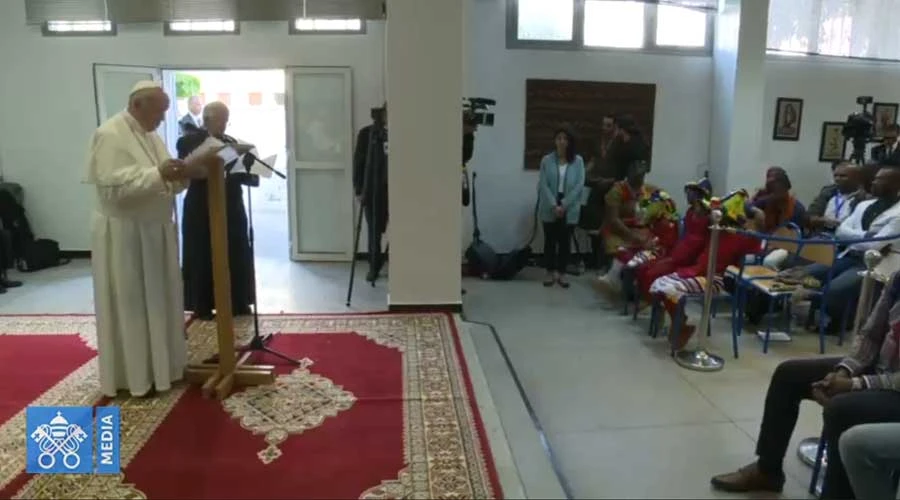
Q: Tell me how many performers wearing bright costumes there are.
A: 4